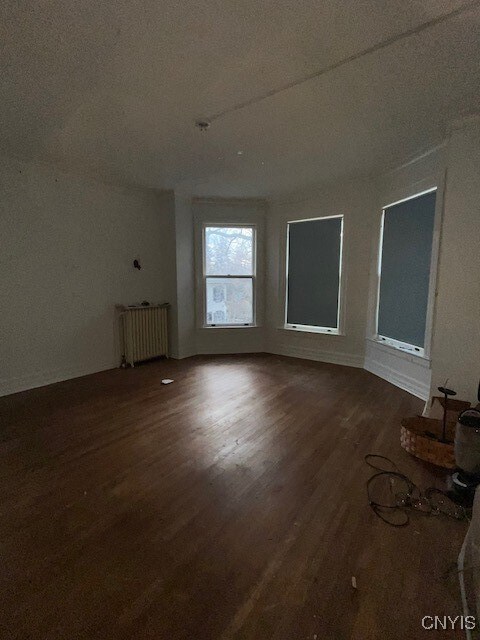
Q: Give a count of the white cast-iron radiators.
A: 1